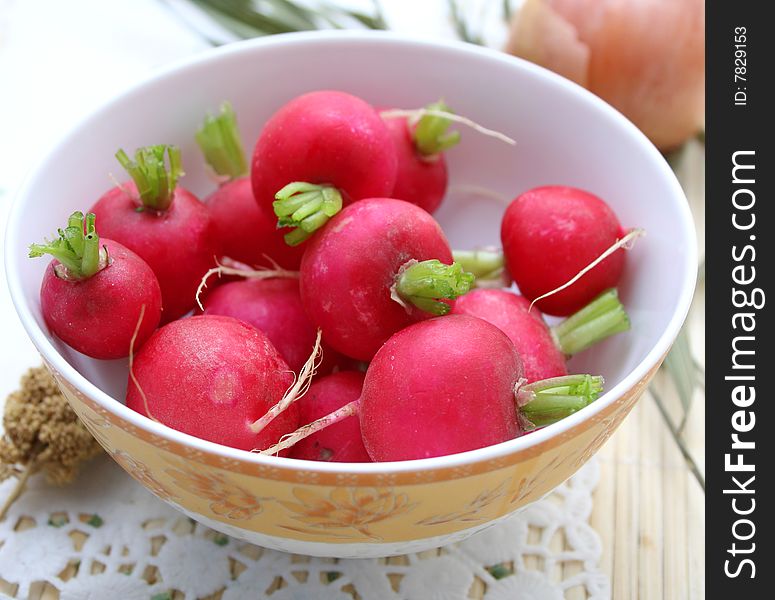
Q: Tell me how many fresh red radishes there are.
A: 12